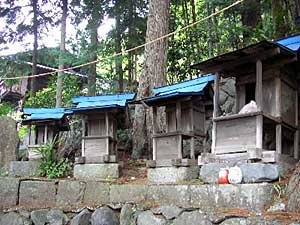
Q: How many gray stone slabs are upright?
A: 1